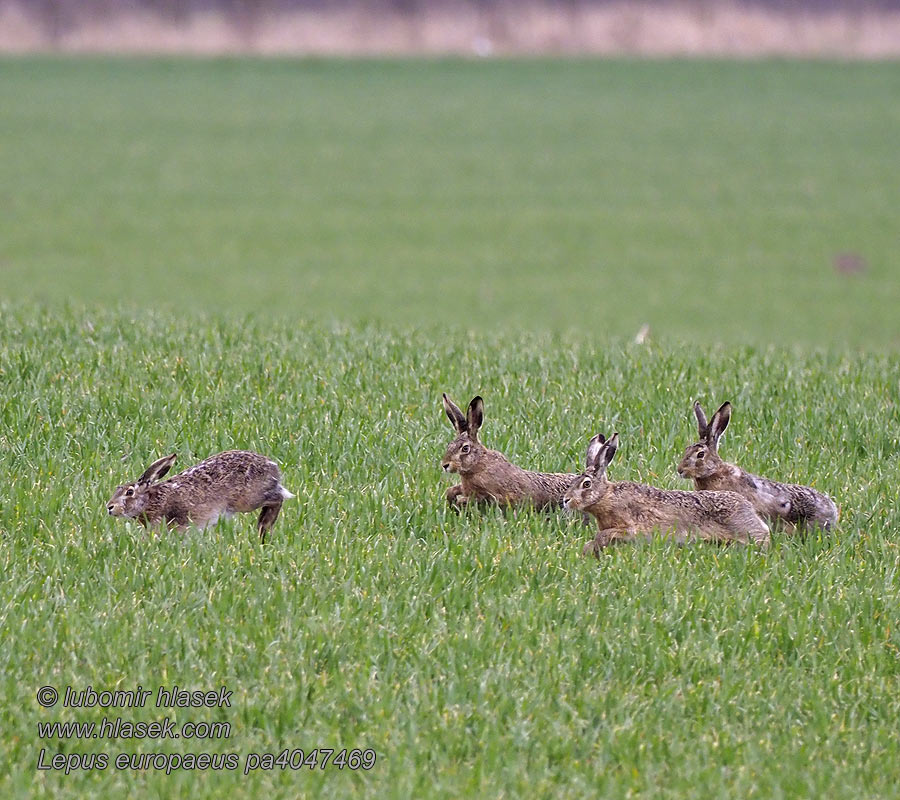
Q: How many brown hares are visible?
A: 4